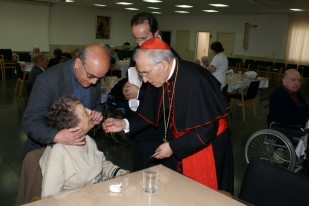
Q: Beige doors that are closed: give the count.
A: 2